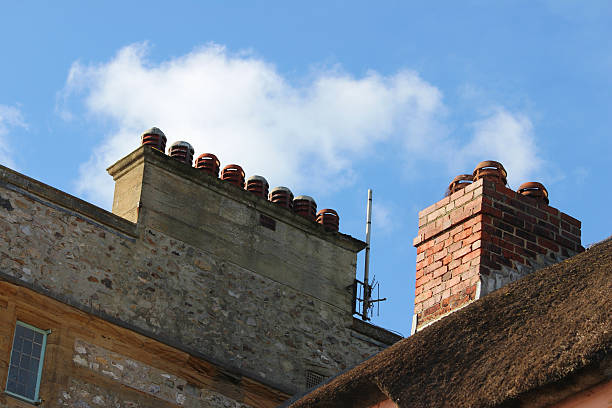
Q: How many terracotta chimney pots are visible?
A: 11